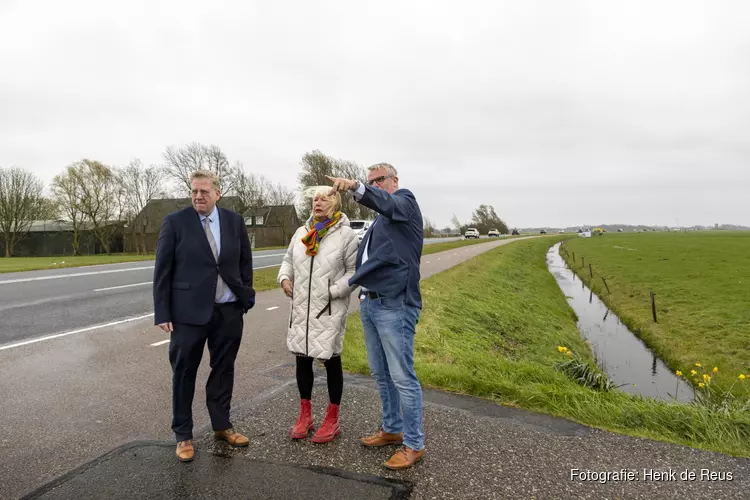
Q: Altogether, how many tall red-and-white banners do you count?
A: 0